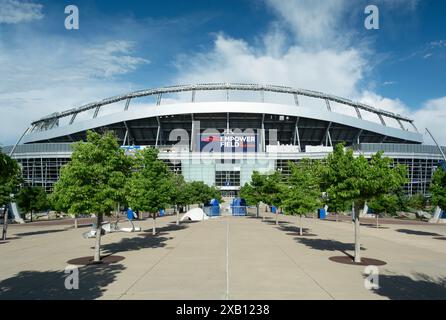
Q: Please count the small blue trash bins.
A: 4